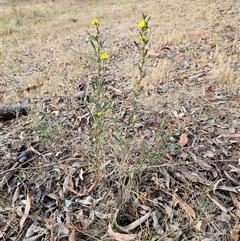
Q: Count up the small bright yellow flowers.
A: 5